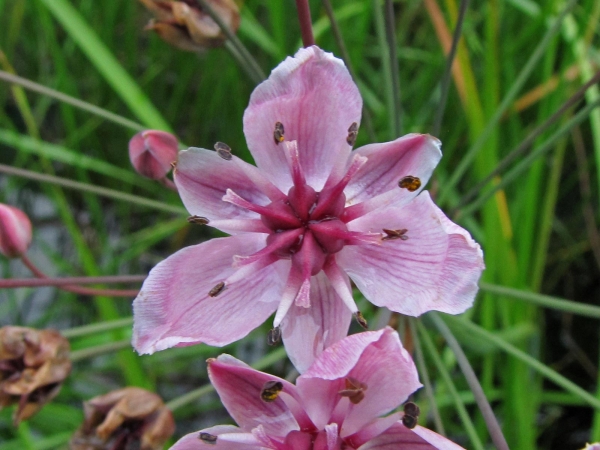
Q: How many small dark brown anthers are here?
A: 13